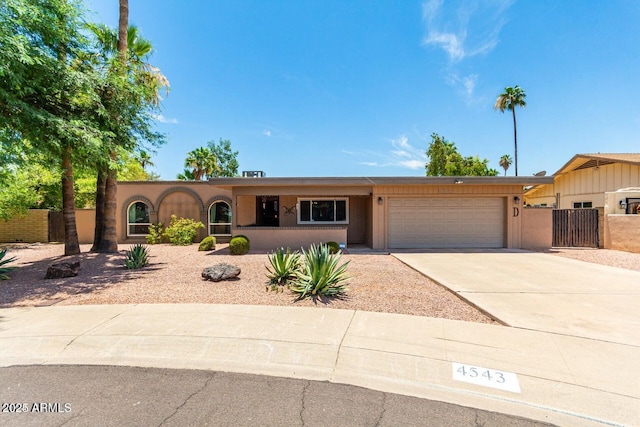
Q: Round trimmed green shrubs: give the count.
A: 3